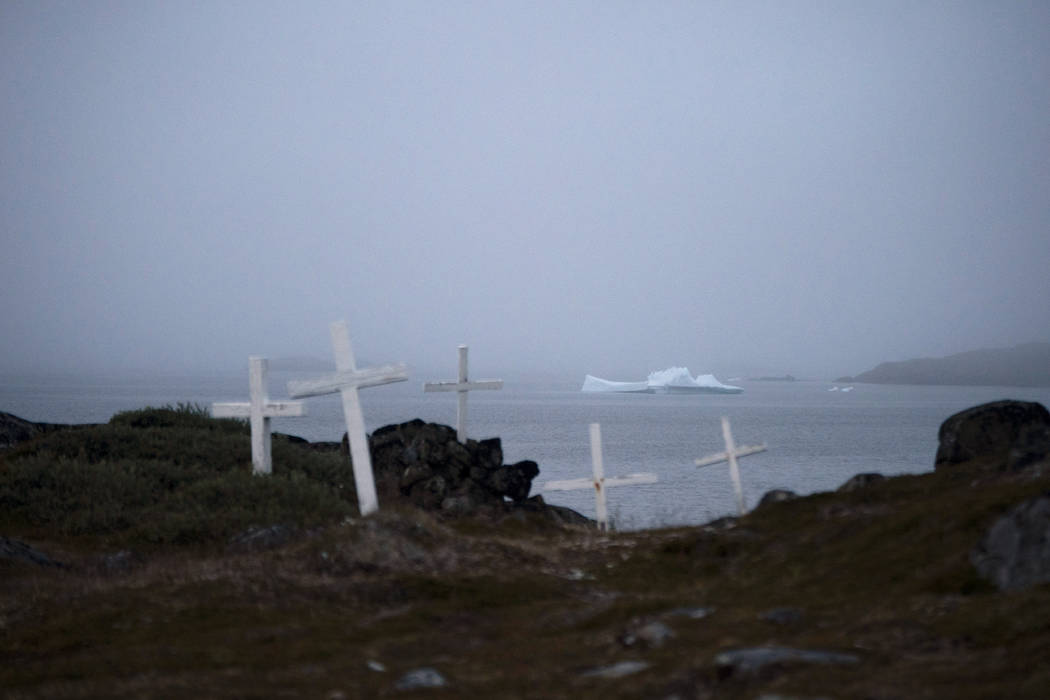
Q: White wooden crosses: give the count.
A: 5